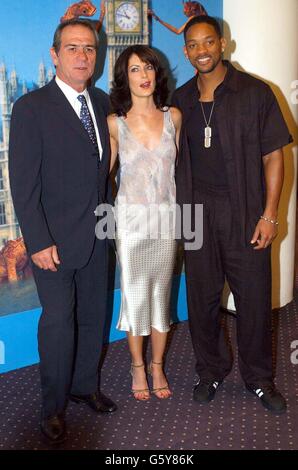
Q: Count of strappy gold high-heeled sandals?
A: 2